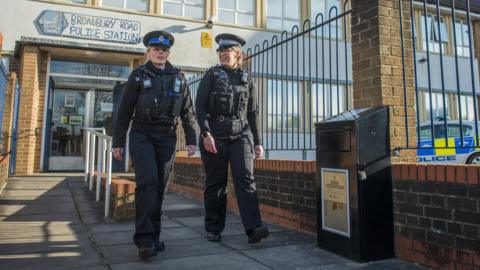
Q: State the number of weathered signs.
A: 1